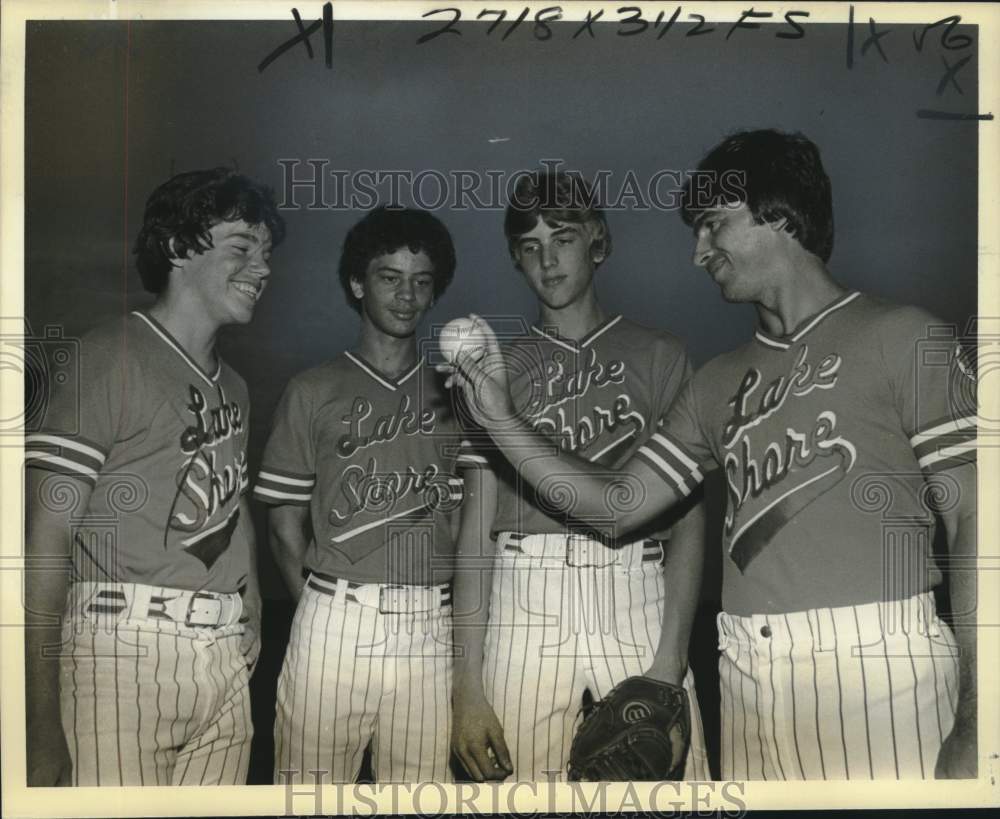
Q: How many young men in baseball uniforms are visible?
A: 4